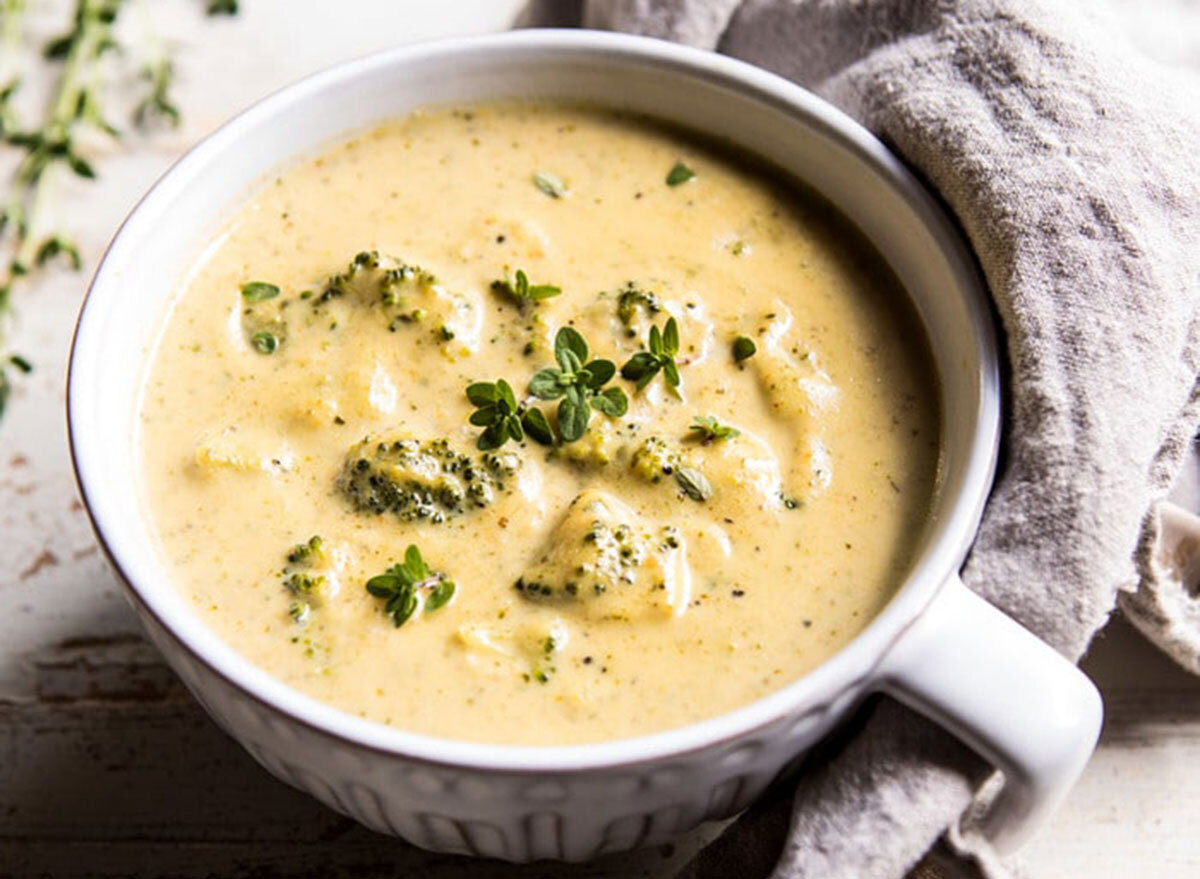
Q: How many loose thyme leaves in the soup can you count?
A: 6